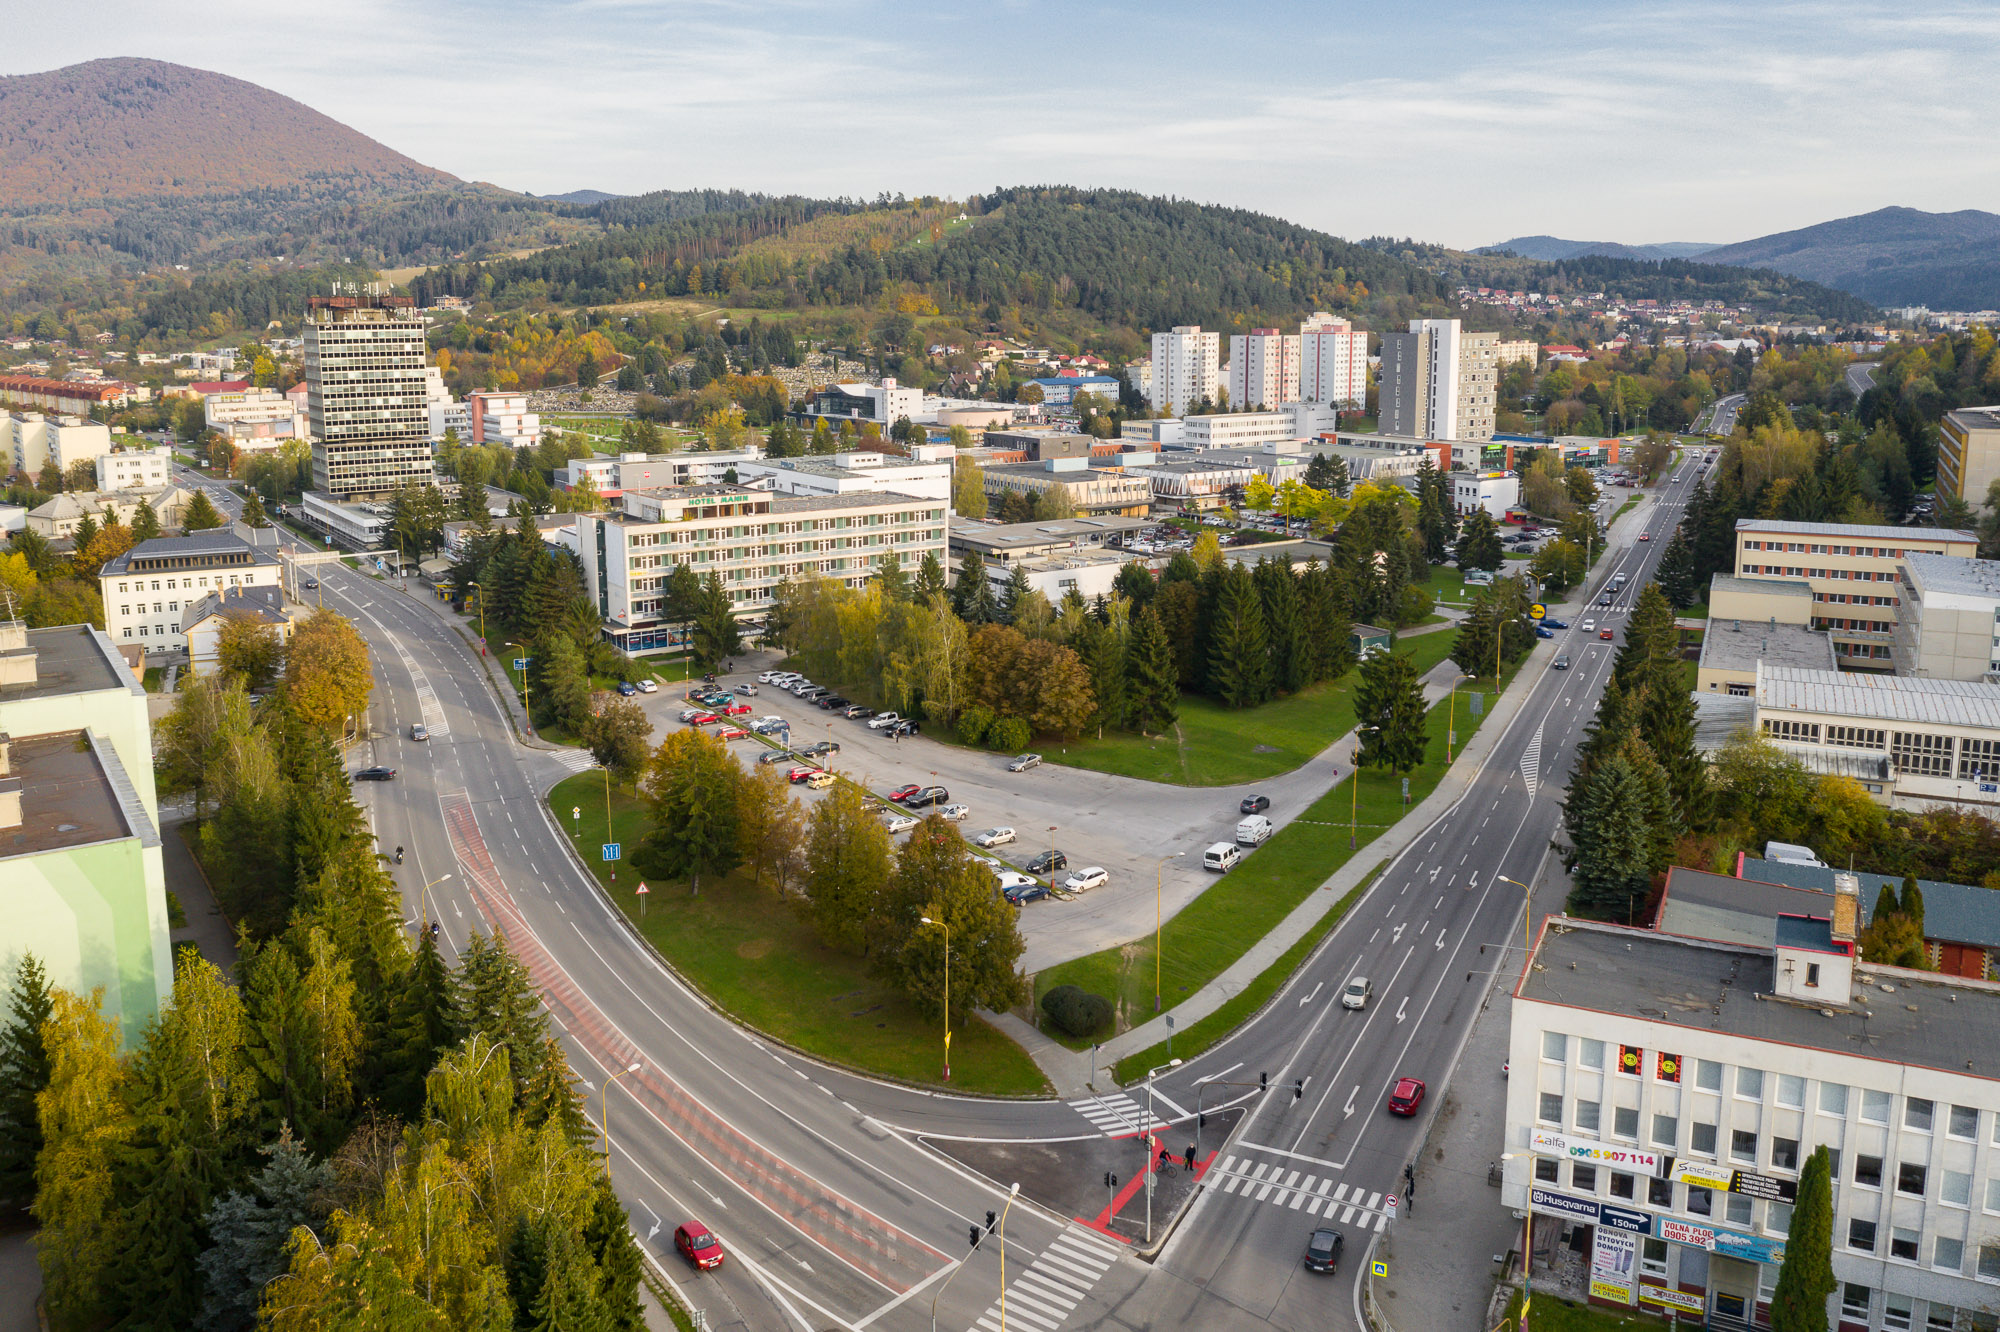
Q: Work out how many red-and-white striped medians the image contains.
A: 1